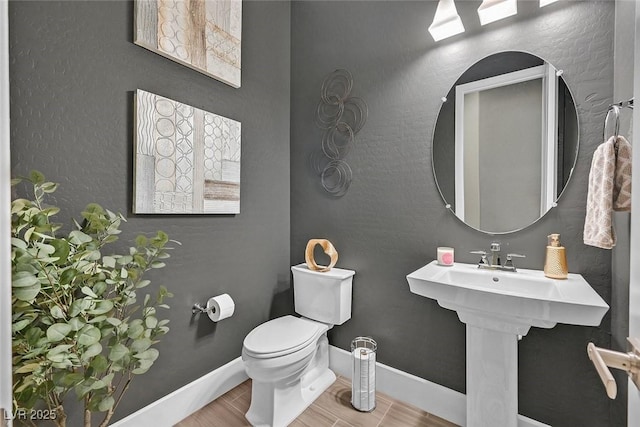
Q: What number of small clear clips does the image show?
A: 4